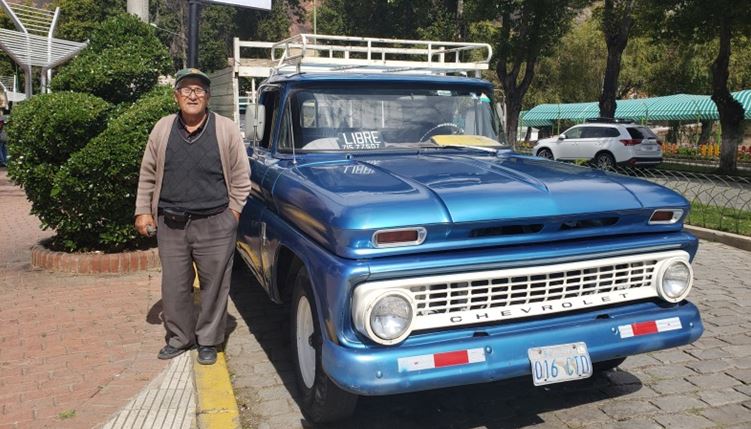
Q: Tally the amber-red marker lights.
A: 2